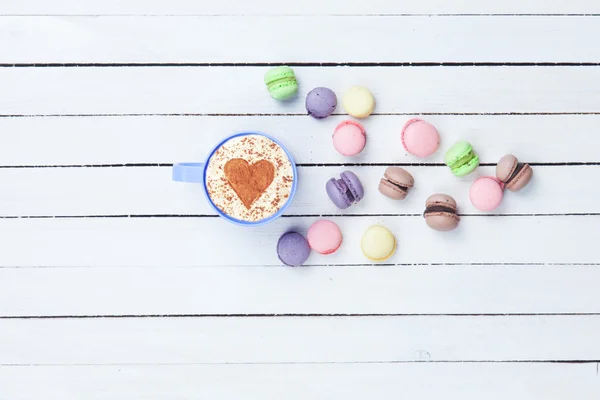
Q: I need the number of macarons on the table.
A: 14